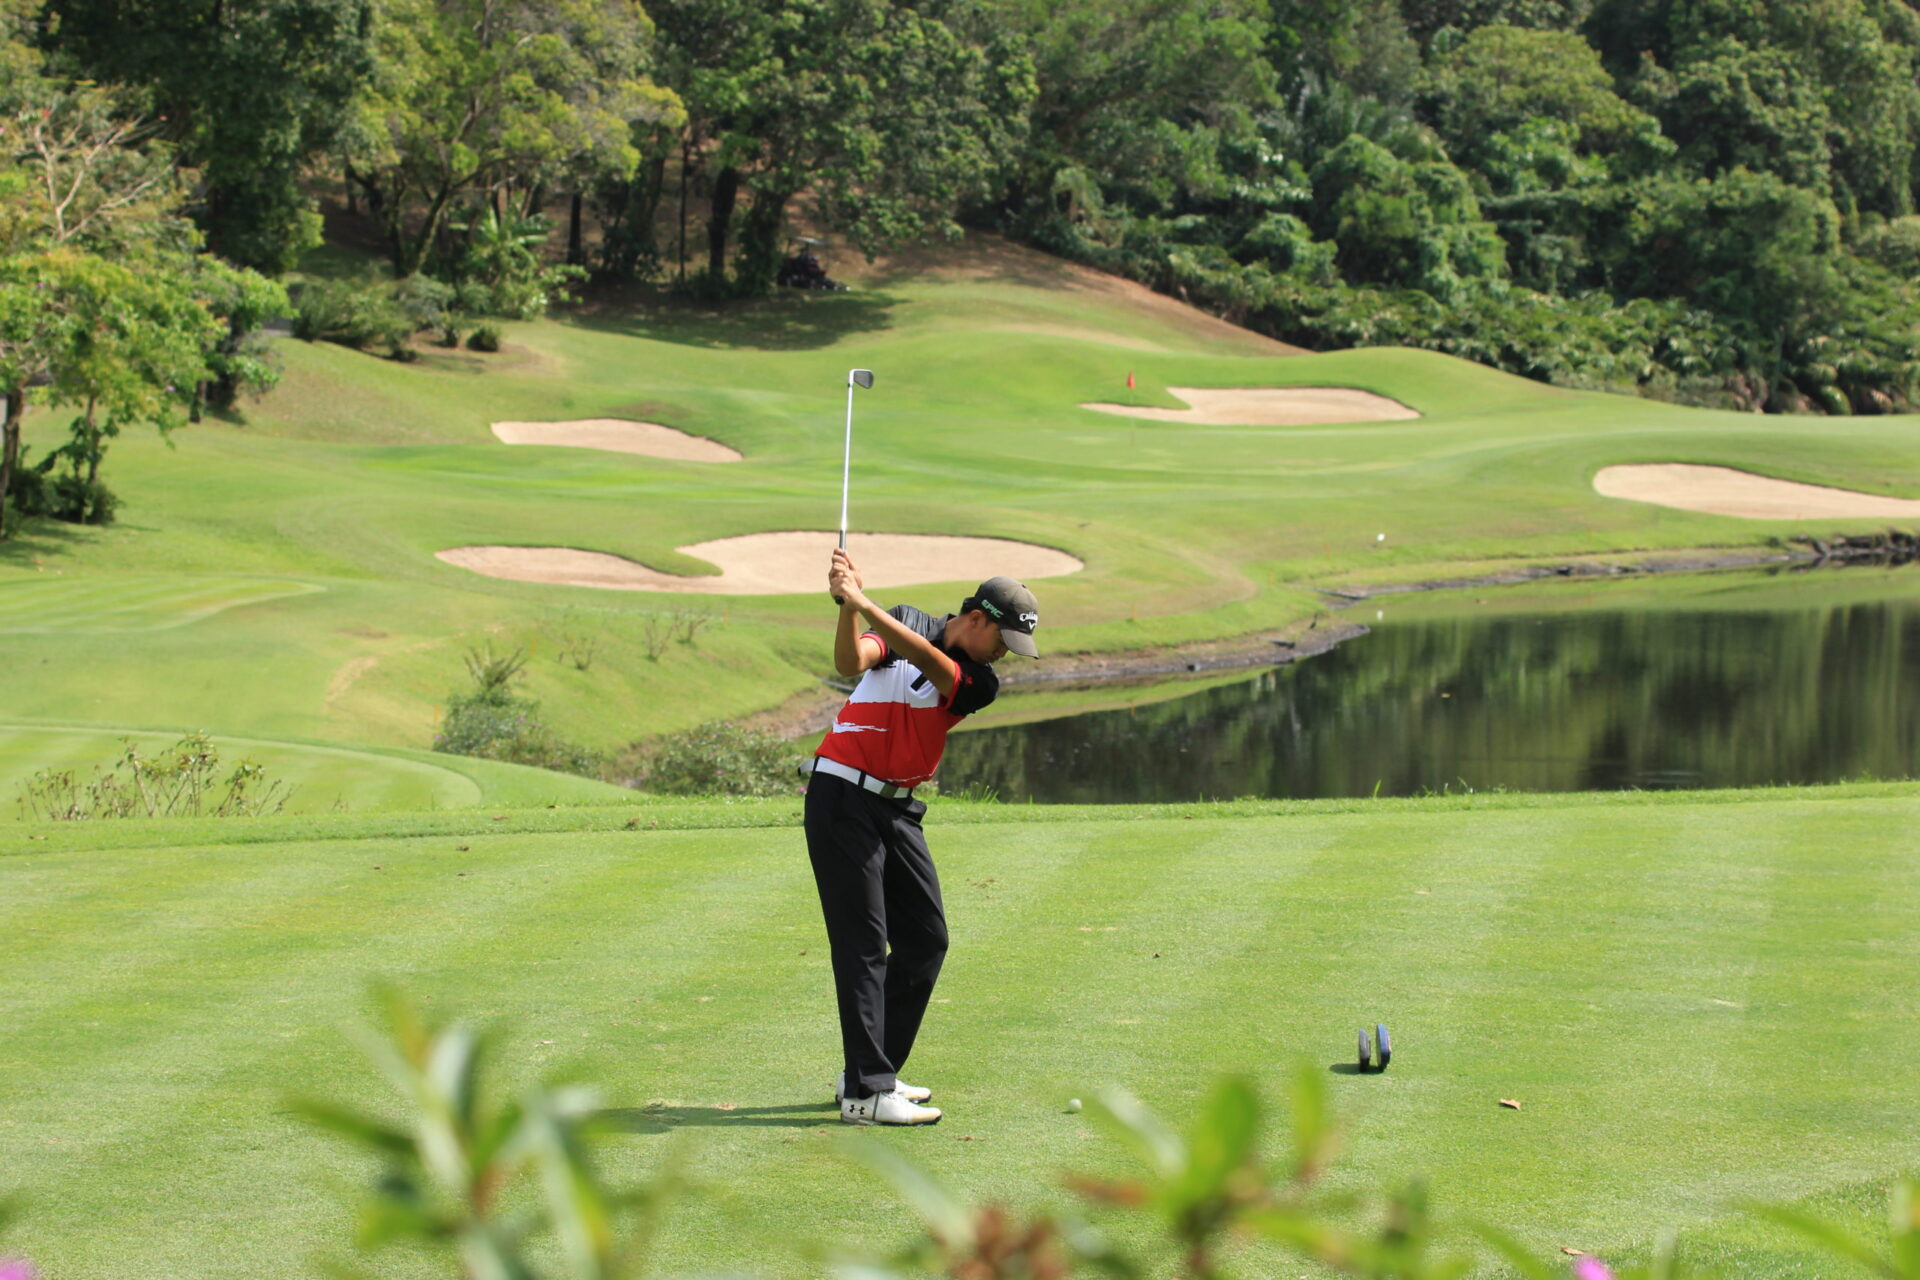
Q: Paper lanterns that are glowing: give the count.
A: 0